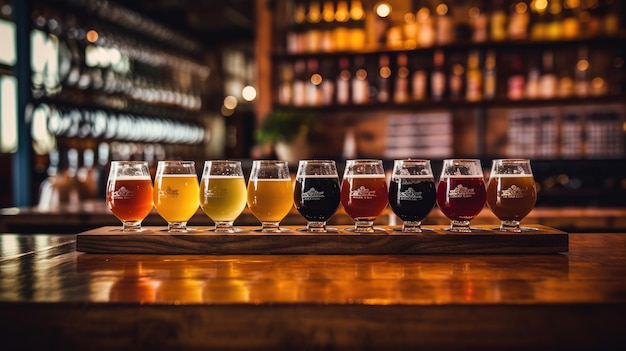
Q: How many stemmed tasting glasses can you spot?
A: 9